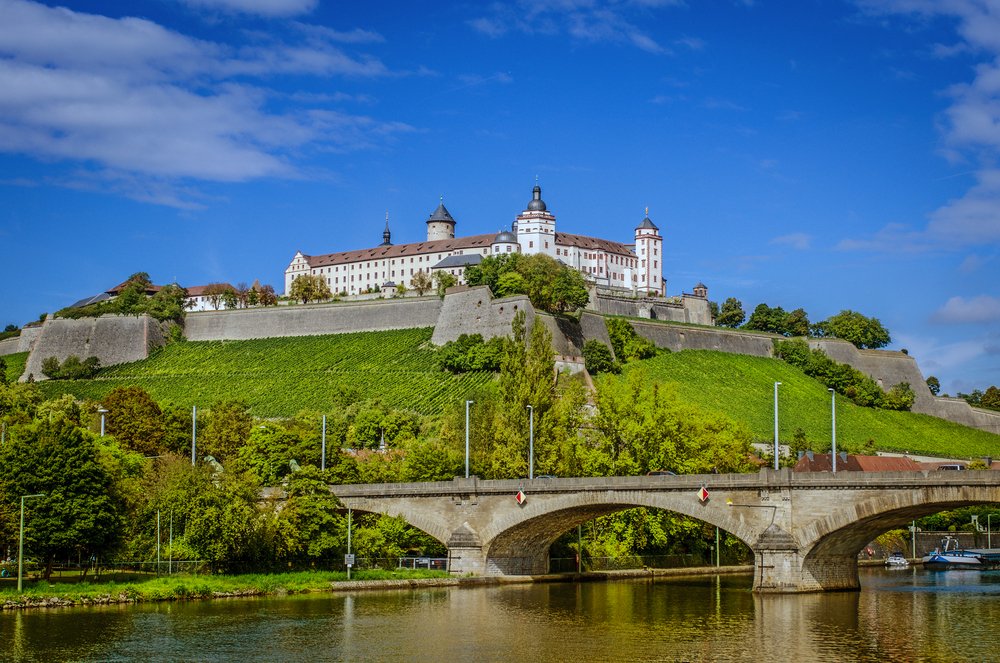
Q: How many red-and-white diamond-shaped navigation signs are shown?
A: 2